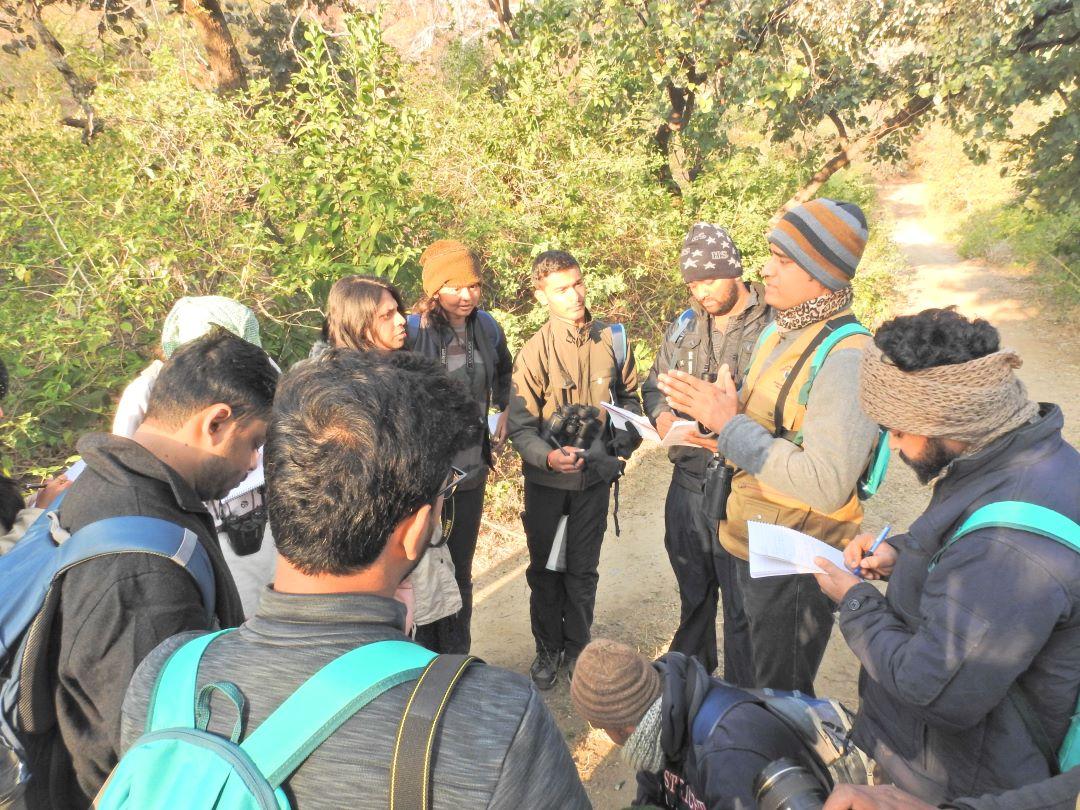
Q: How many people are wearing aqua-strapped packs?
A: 3